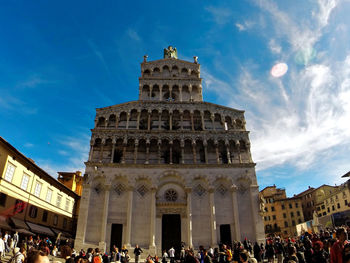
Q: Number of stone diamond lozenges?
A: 6